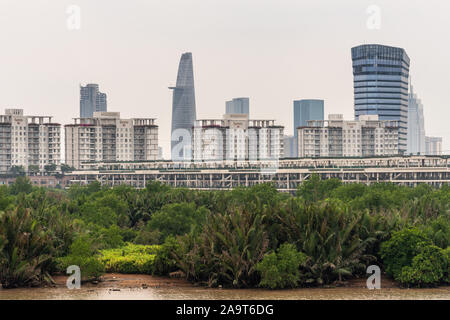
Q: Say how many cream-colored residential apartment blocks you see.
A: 4